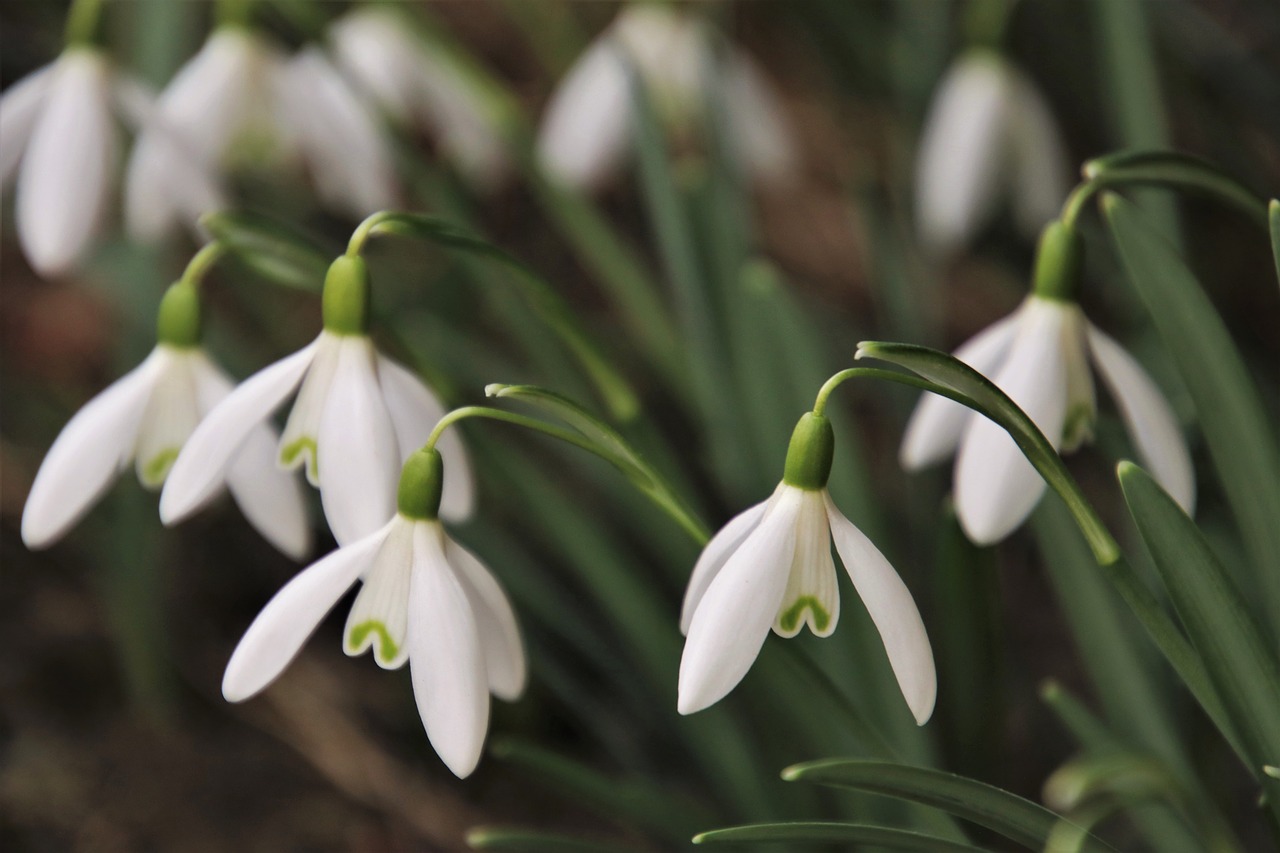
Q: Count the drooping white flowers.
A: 10